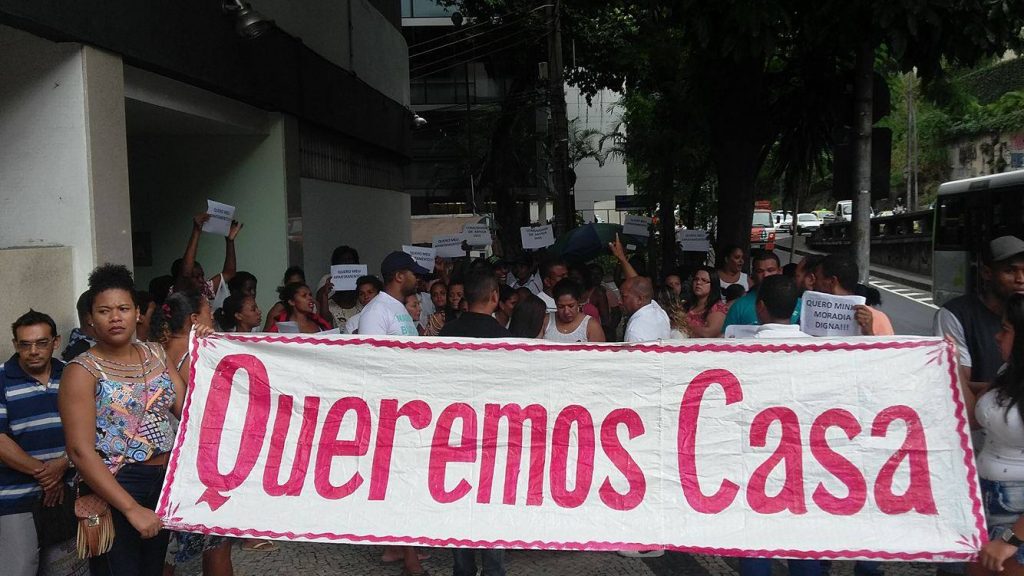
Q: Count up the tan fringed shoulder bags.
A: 1